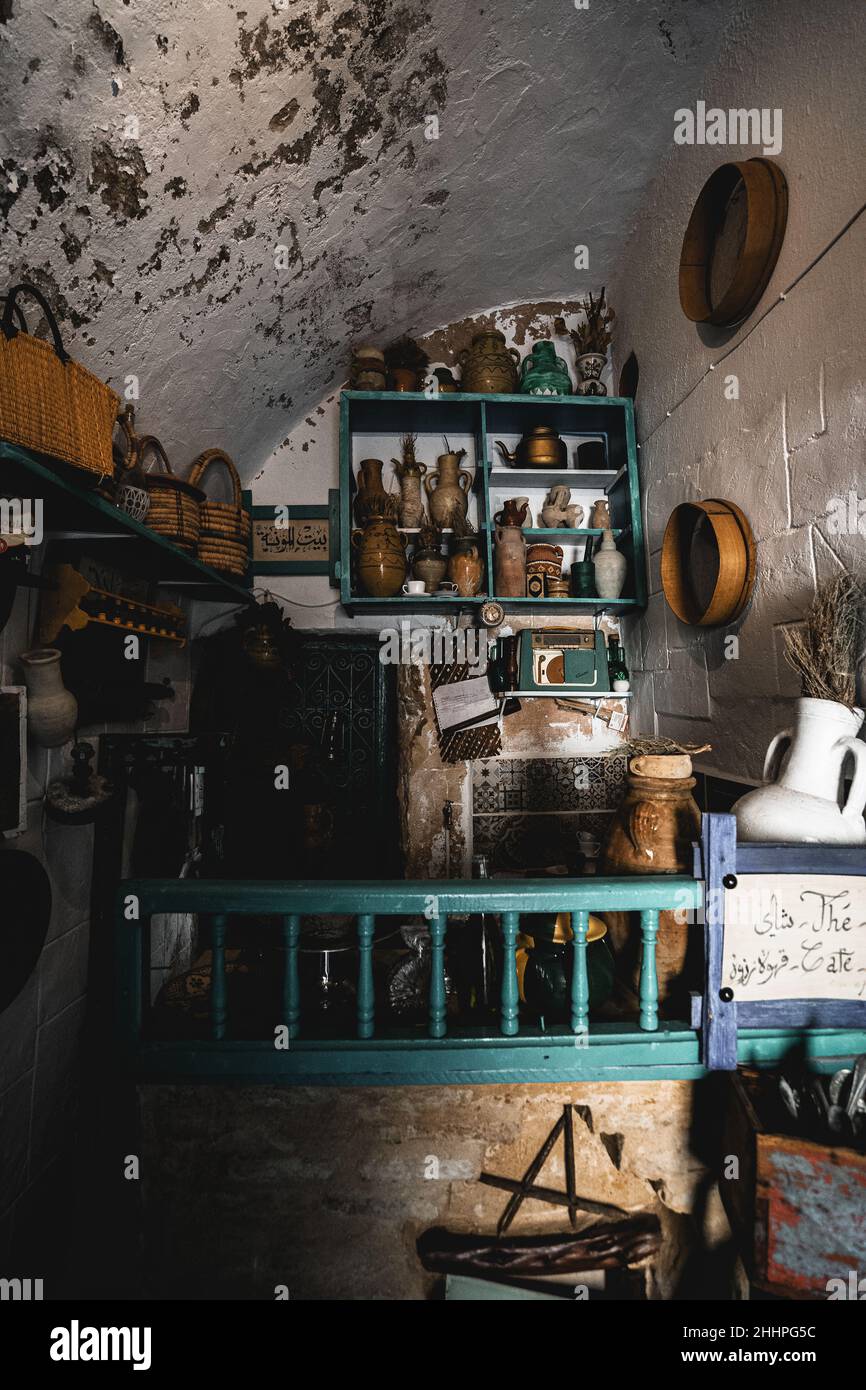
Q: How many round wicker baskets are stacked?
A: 2